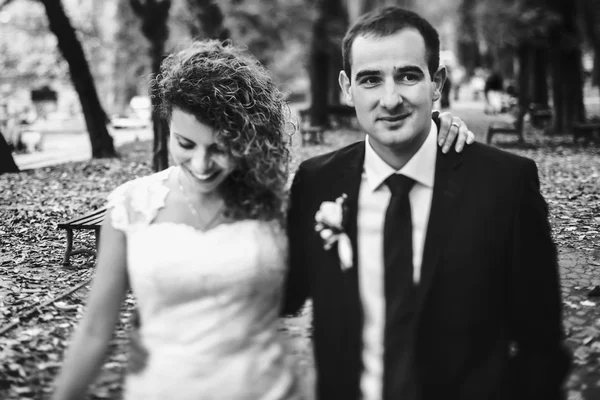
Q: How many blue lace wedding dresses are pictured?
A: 0